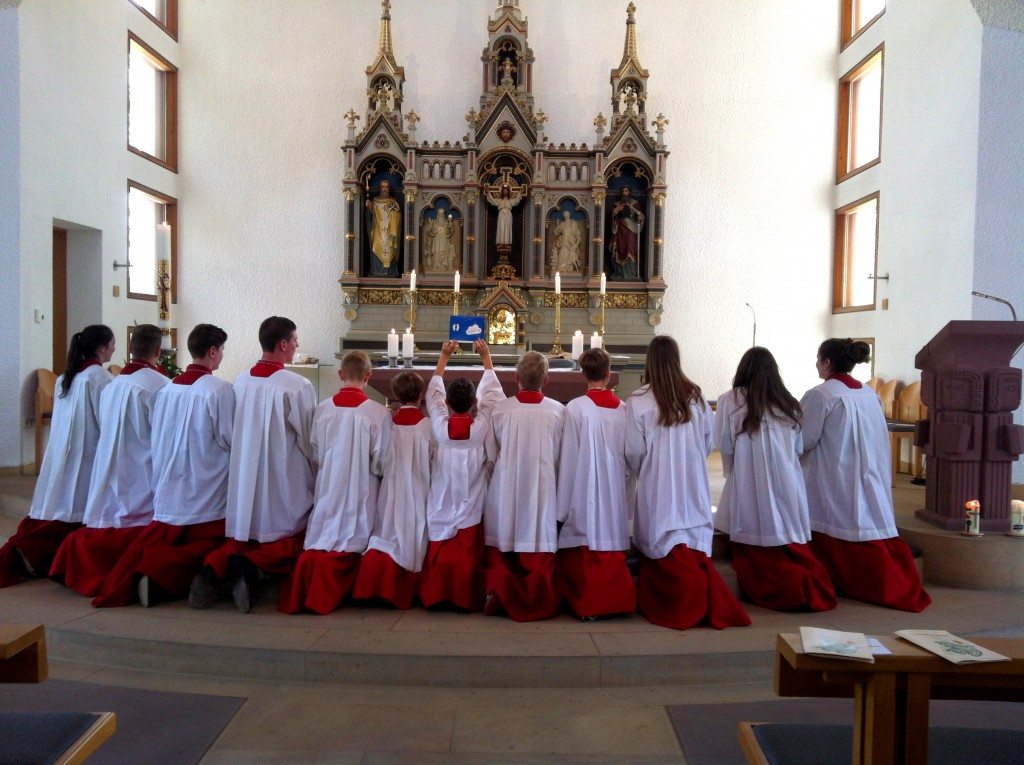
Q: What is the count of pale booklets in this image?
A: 2